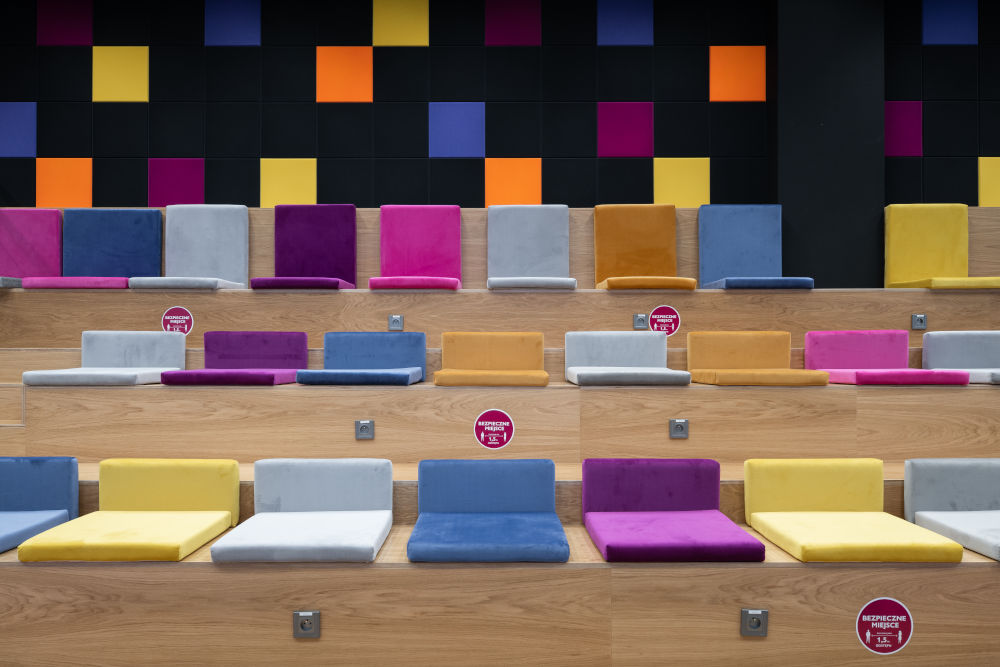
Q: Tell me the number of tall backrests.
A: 9